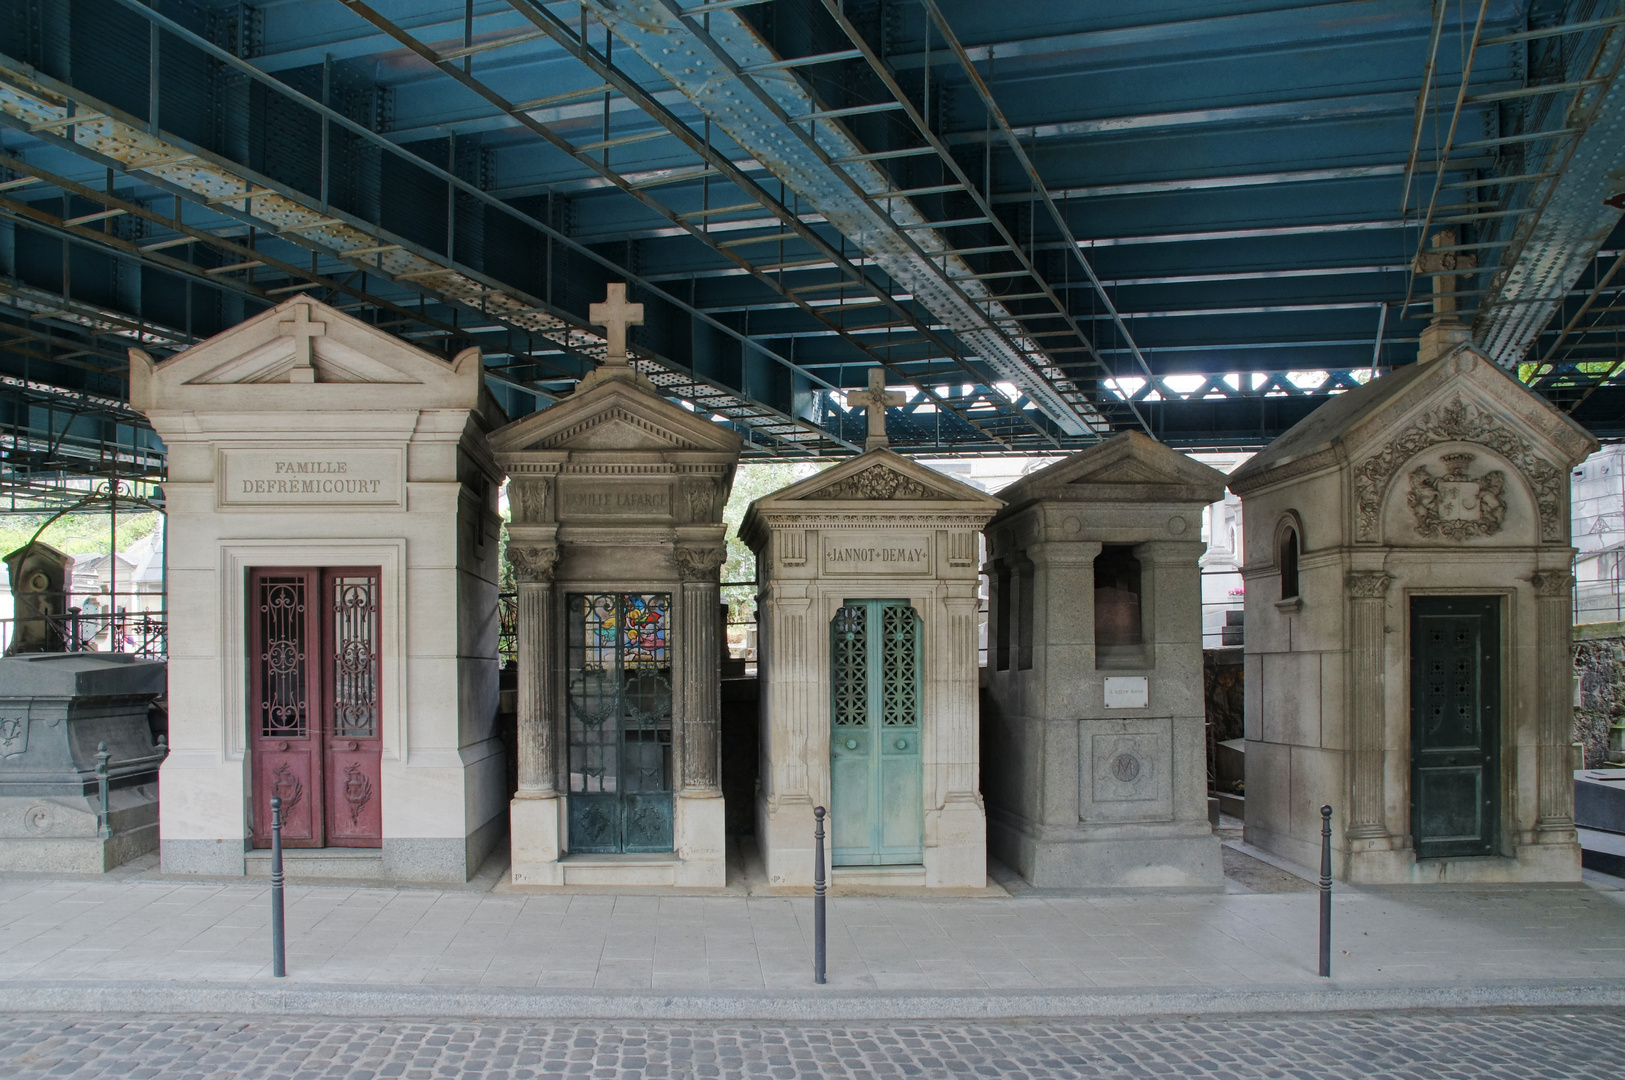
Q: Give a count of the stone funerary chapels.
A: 5